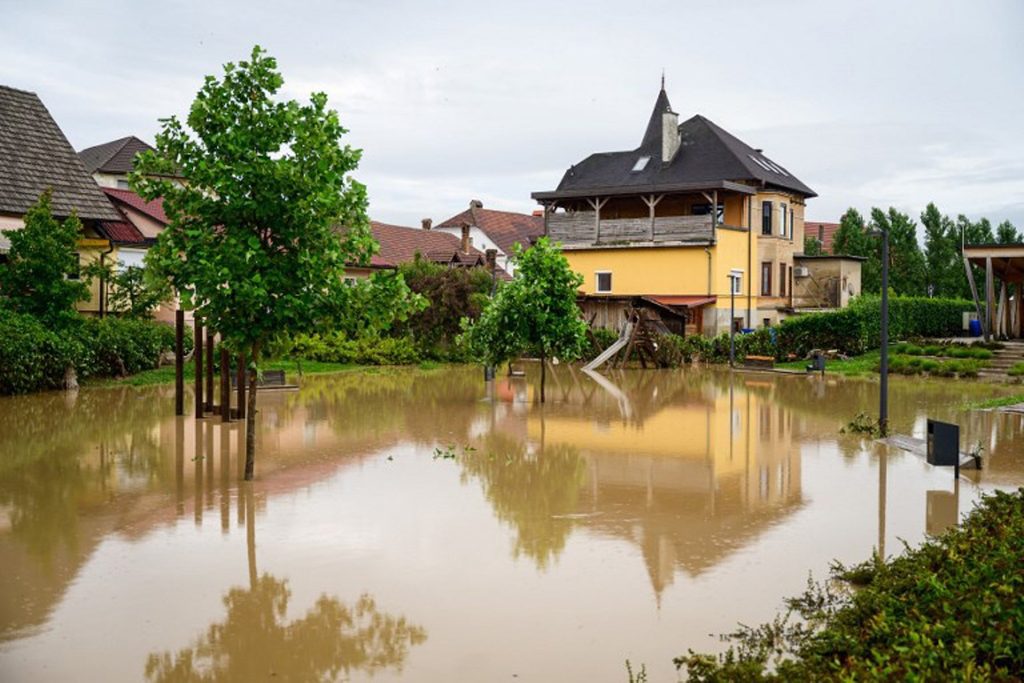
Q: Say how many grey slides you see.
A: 1